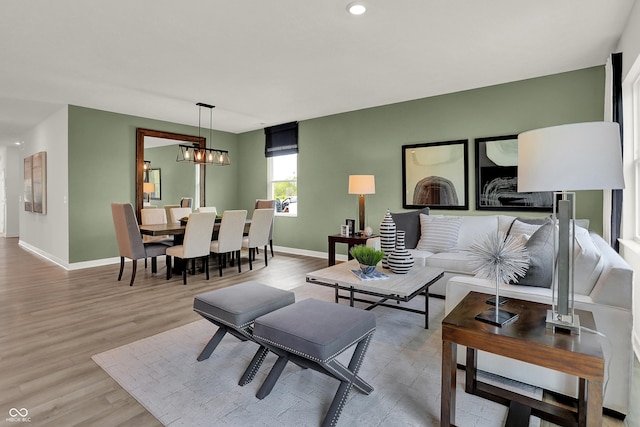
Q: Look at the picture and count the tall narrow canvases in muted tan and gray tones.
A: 2